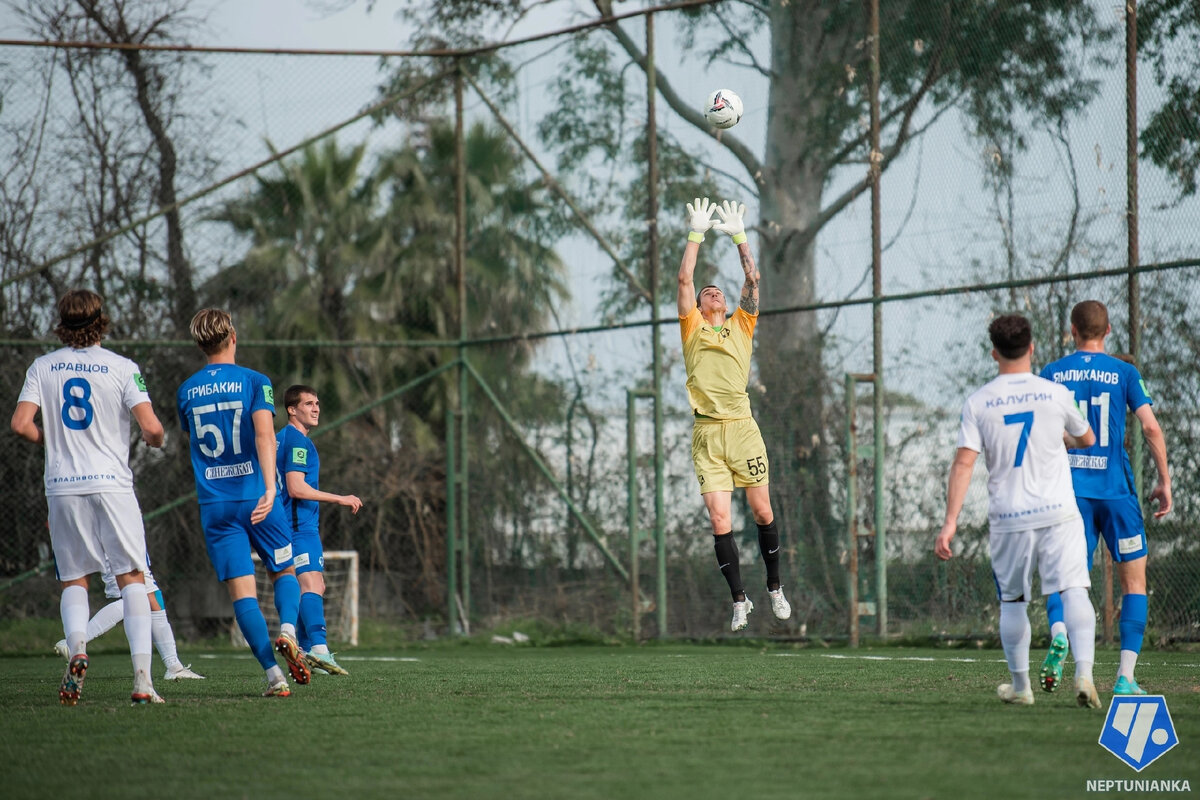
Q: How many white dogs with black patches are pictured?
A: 0